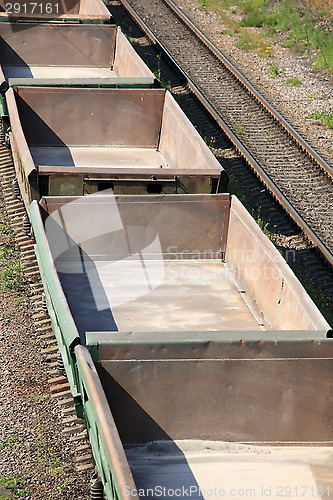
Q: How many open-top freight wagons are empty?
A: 5